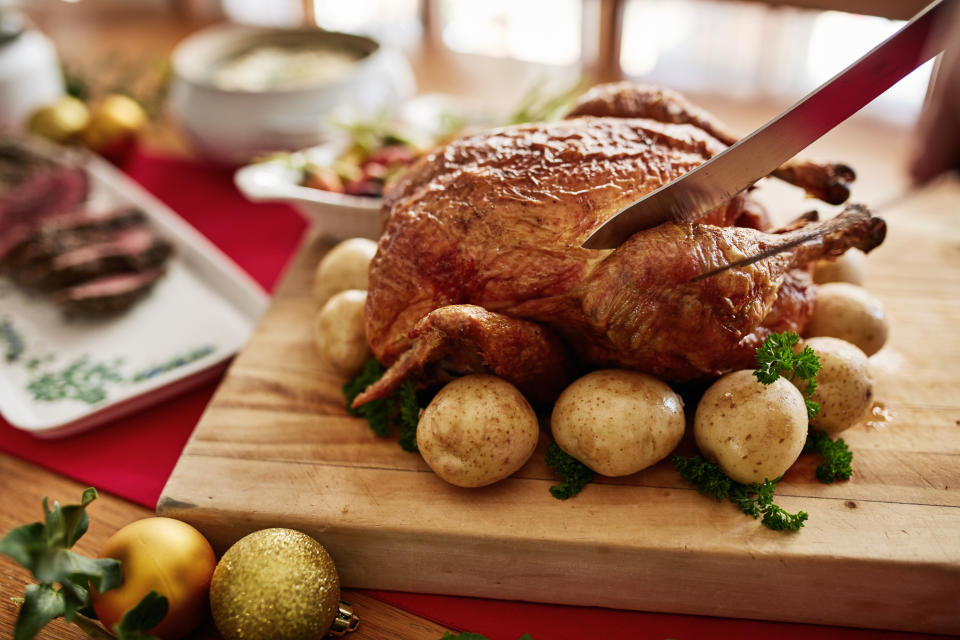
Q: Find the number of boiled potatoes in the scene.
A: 8